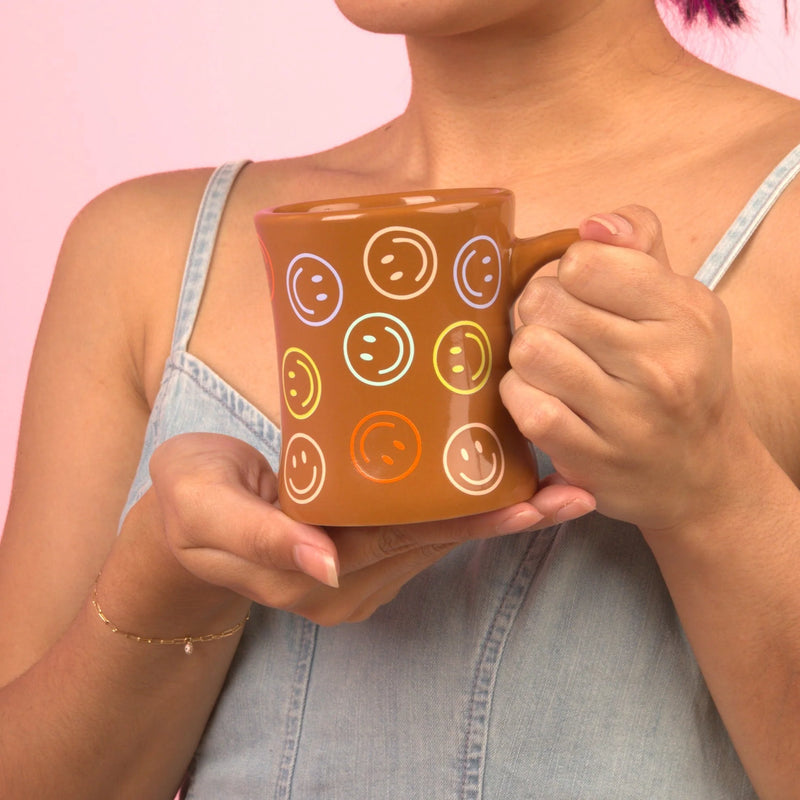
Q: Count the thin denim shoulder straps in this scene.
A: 2